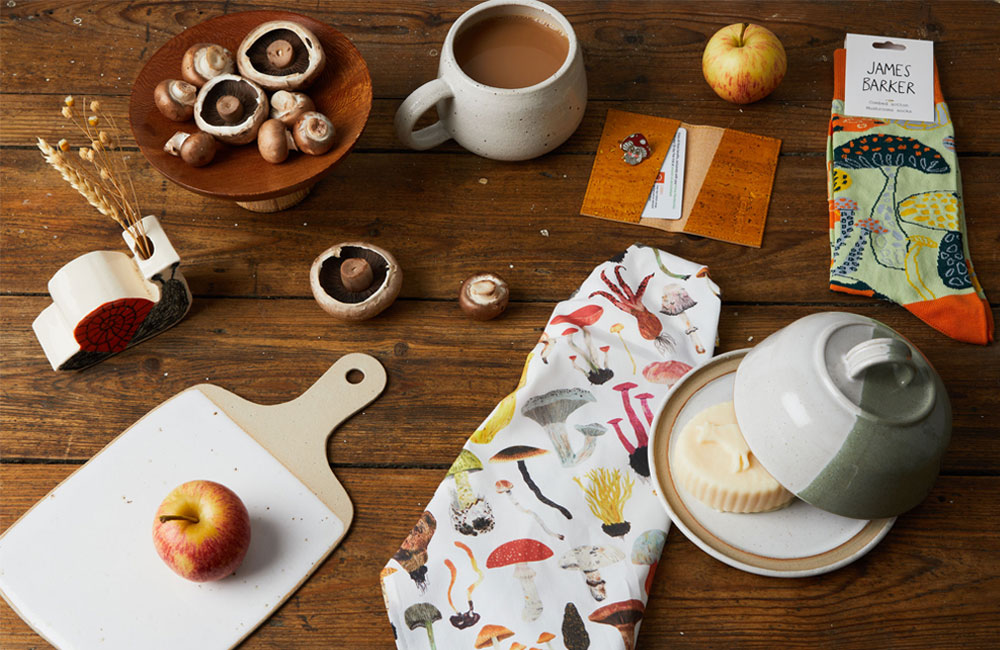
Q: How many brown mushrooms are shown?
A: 10